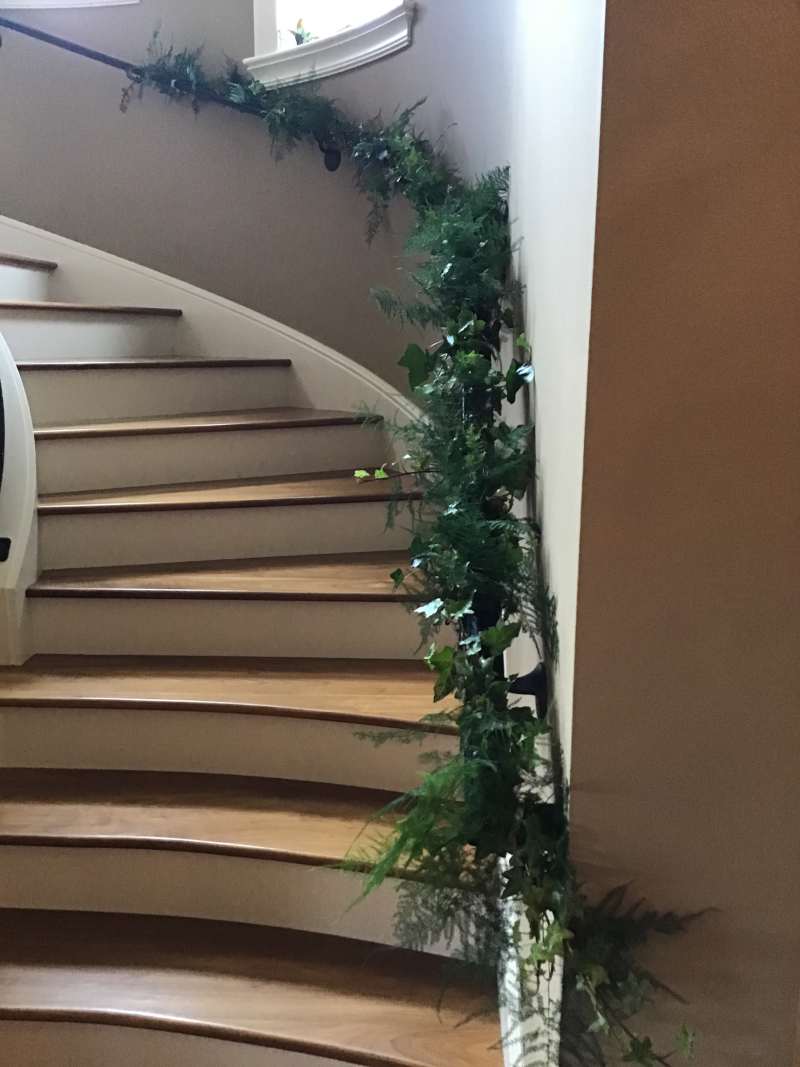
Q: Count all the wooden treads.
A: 9